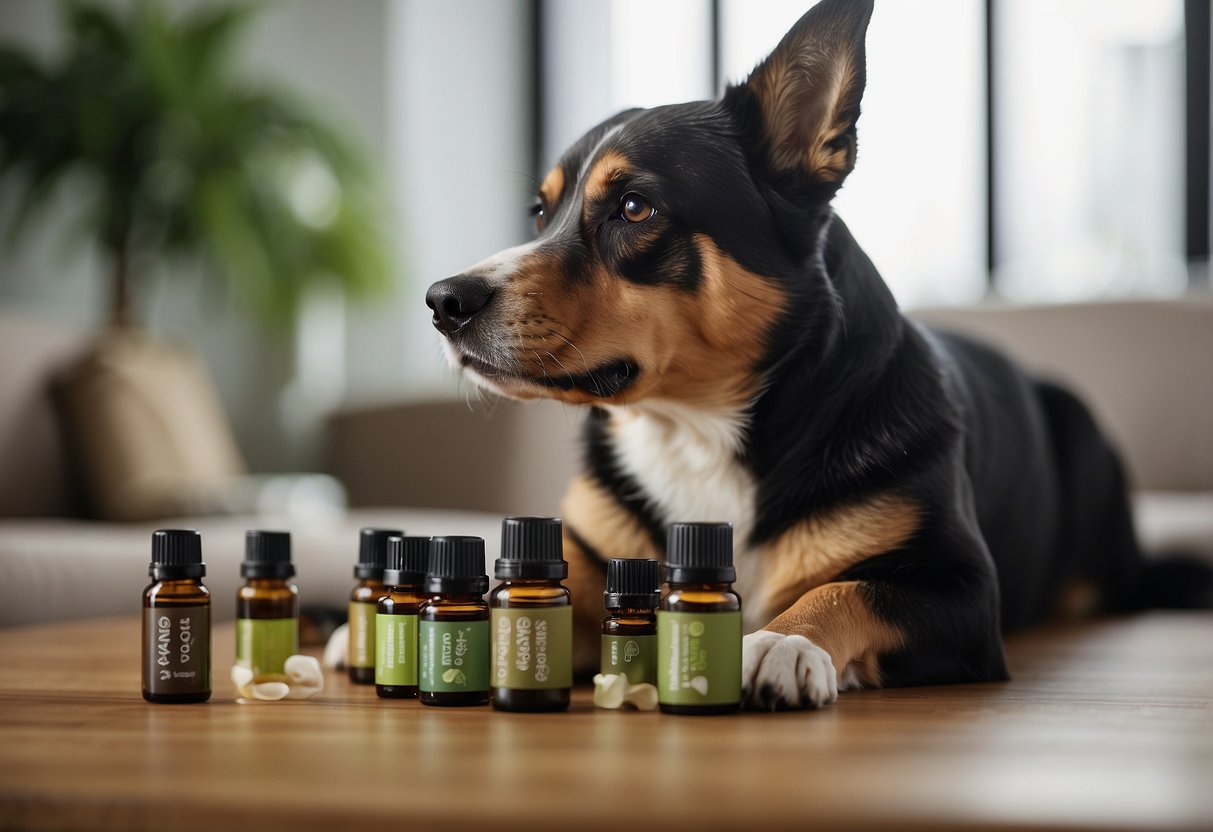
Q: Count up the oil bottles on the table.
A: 8